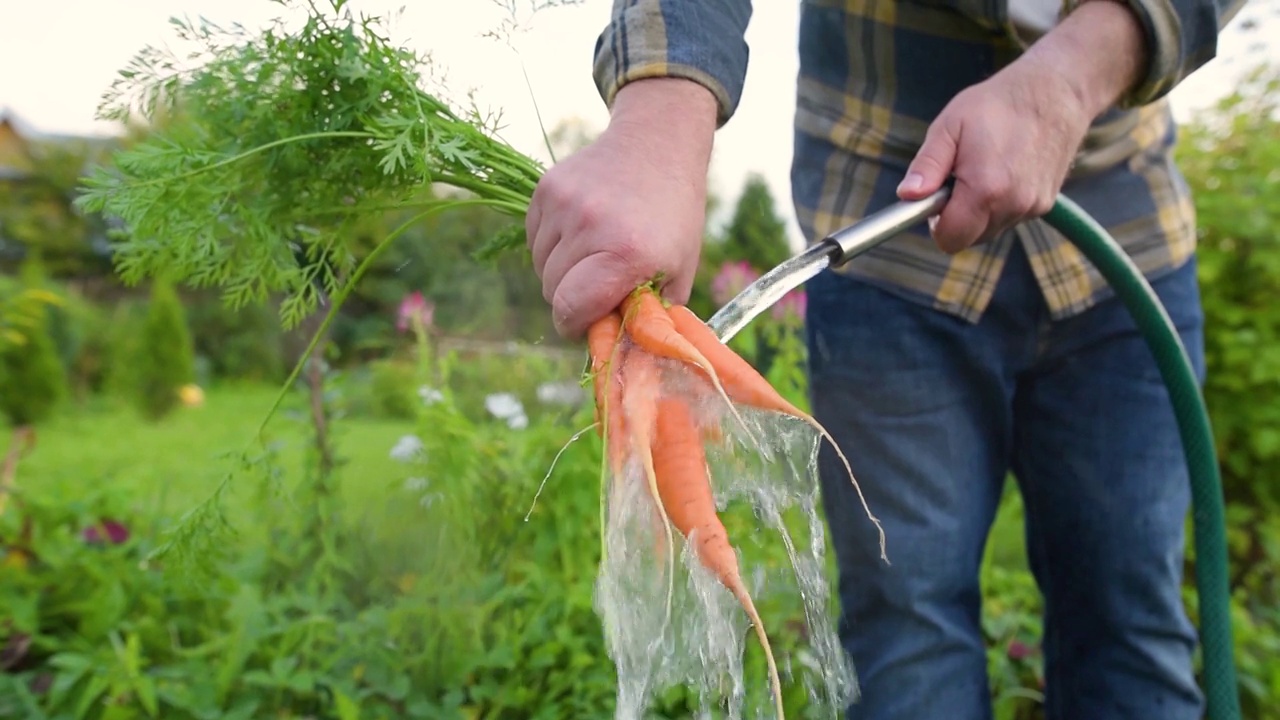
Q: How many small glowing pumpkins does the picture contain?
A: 0